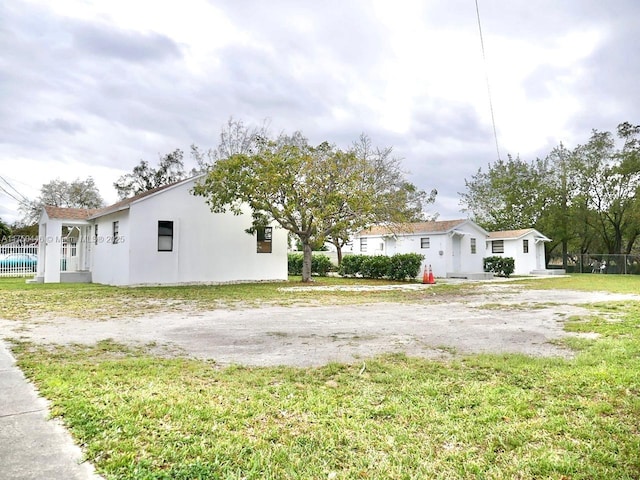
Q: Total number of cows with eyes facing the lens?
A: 0